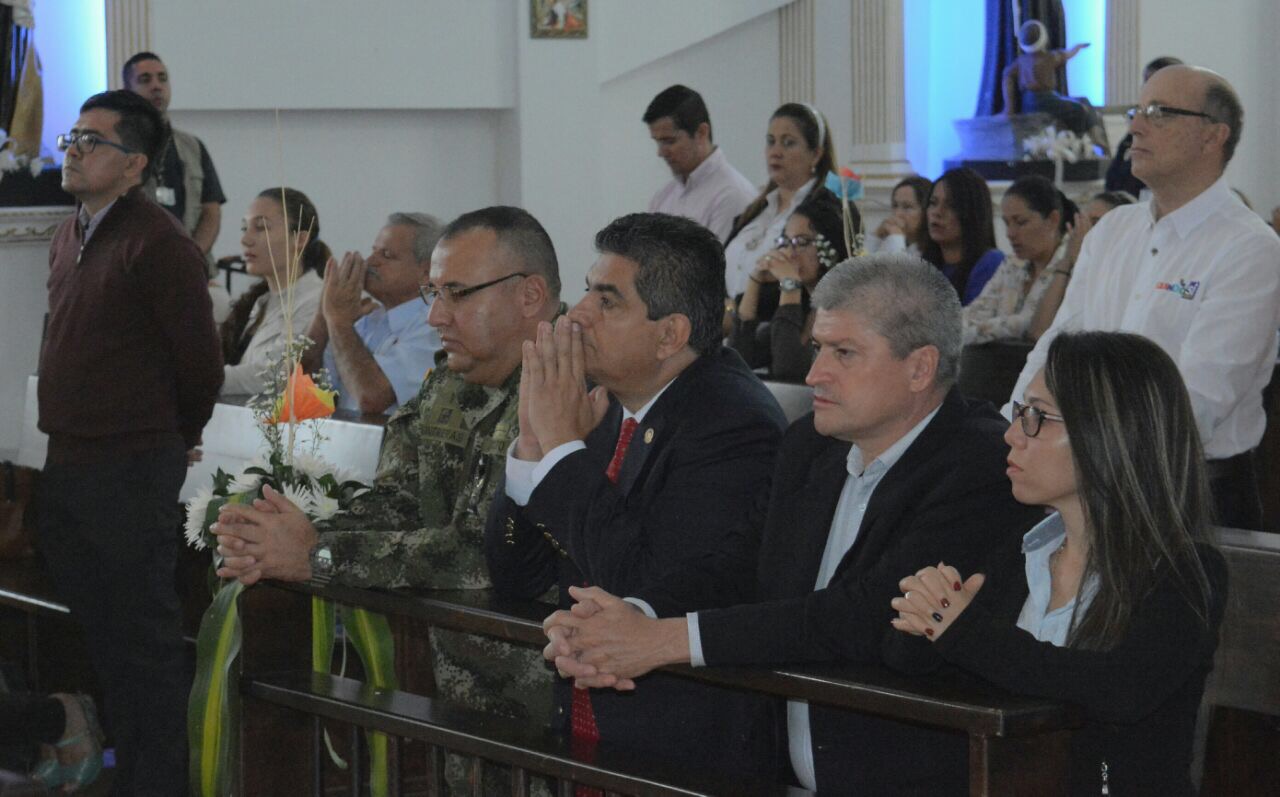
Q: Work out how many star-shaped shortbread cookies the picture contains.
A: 0